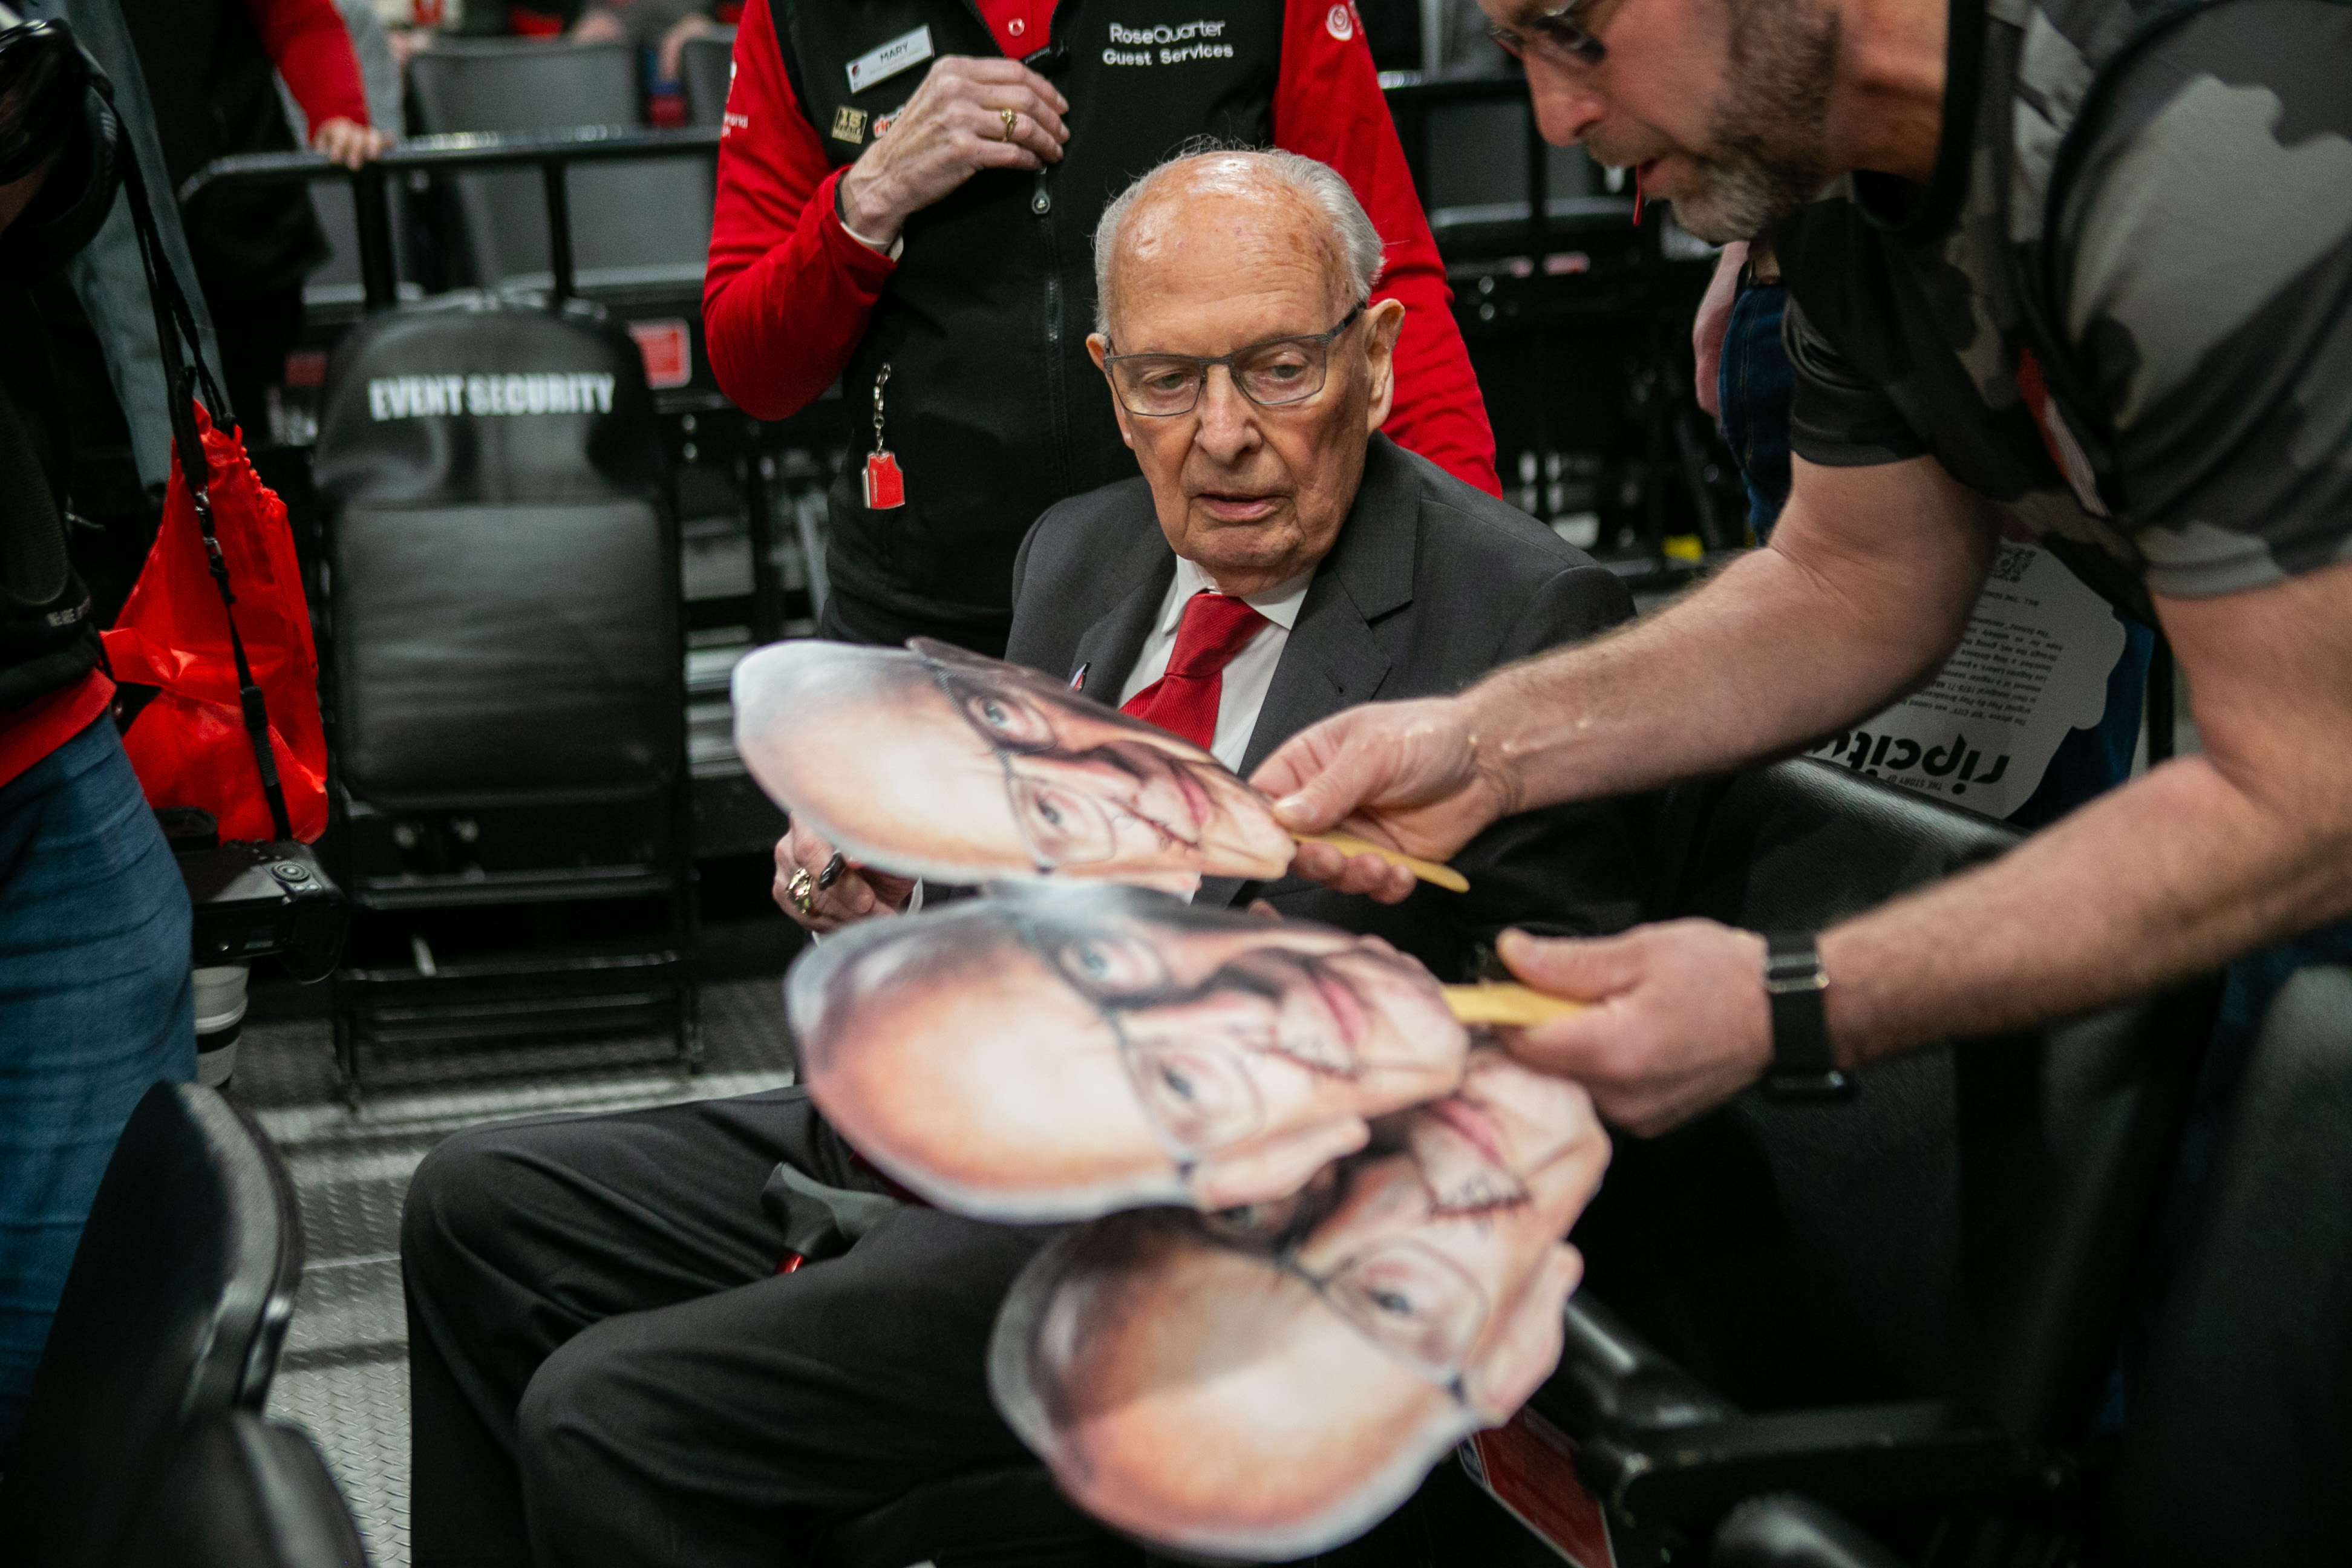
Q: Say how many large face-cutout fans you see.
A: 3